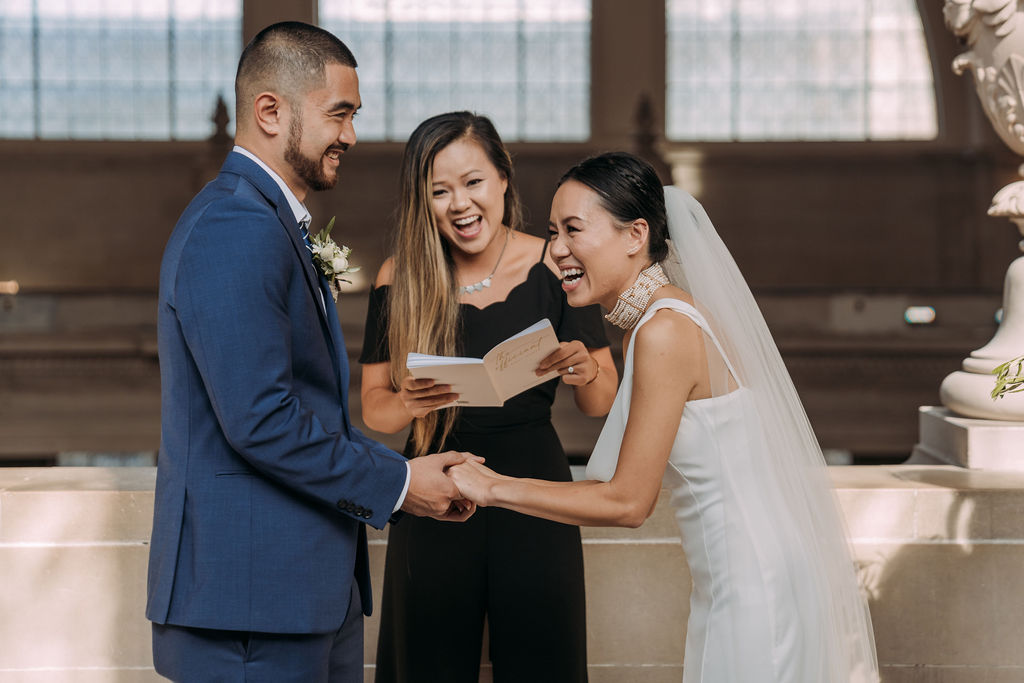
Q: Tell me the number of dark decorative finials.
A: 2